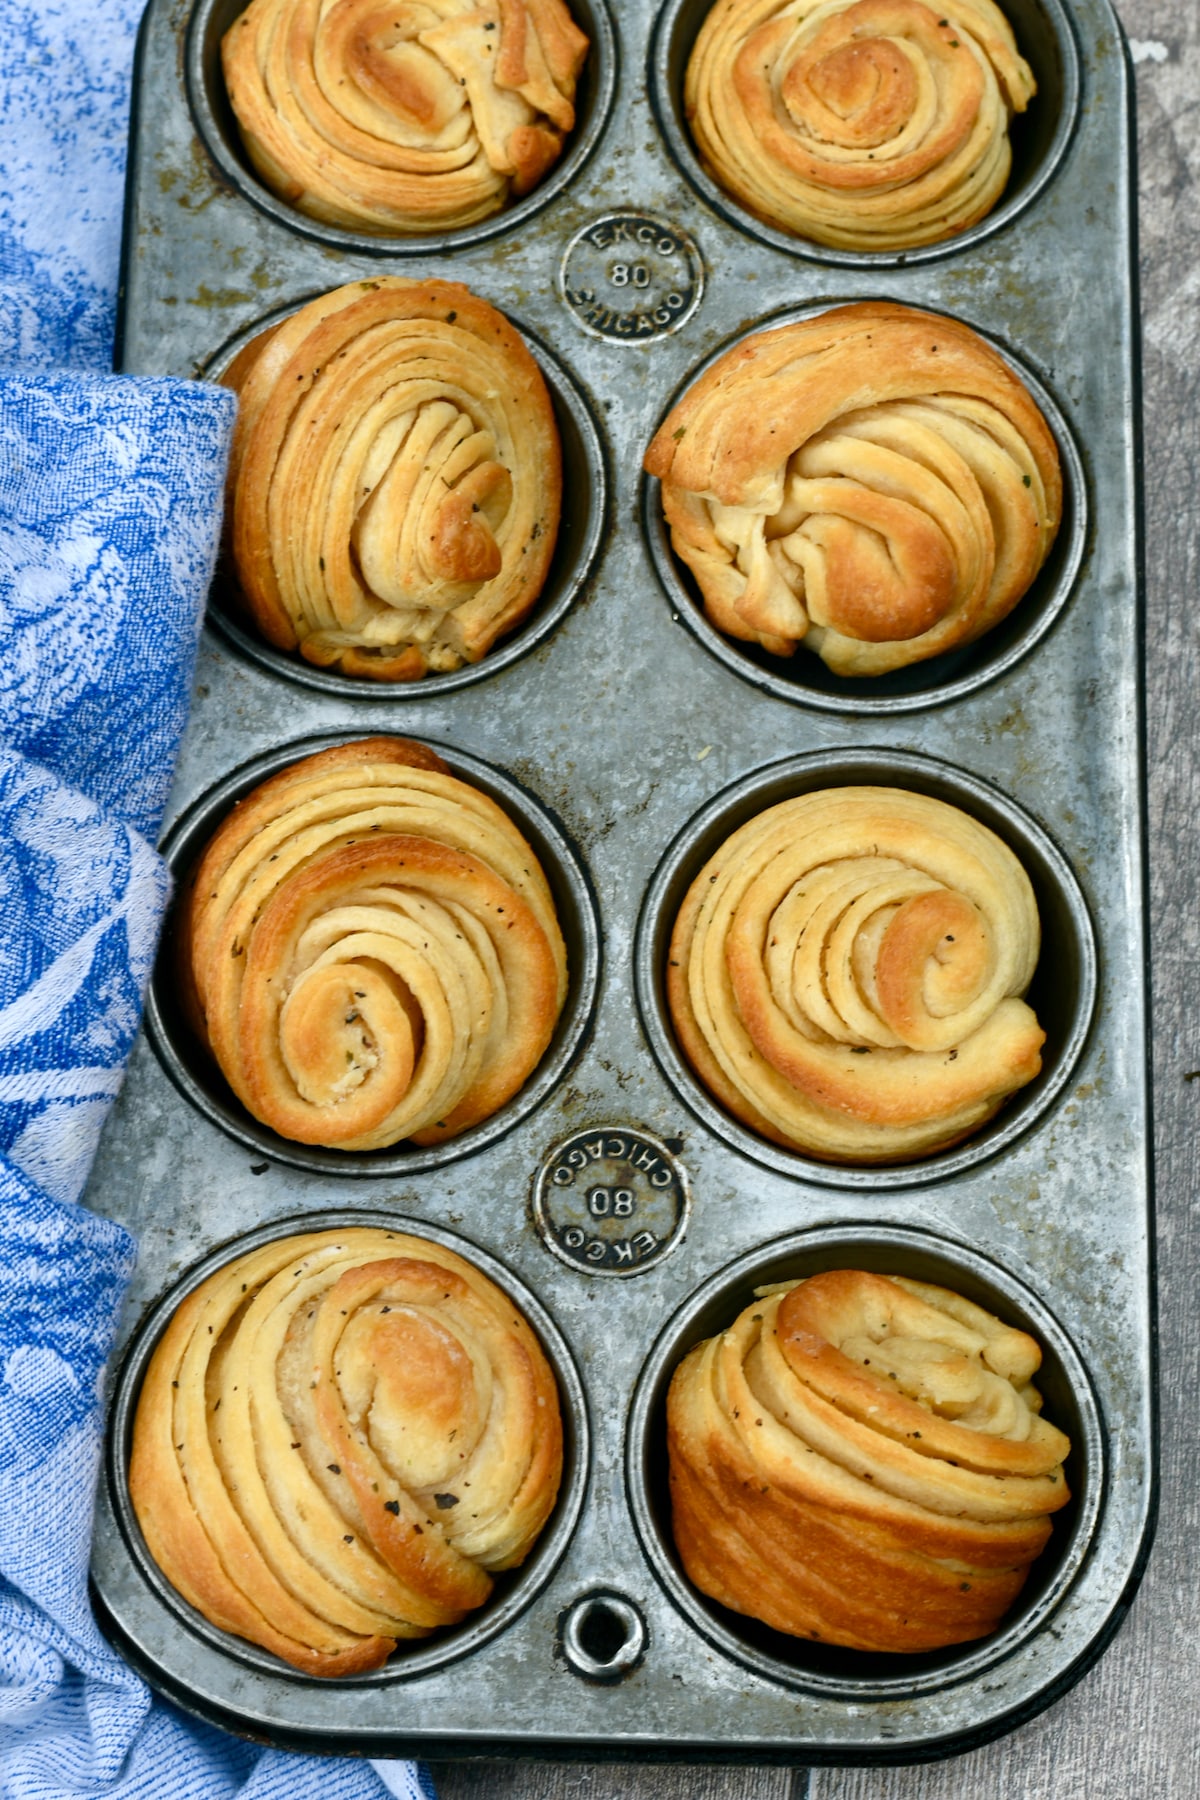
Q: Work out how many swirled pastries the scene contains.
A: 8